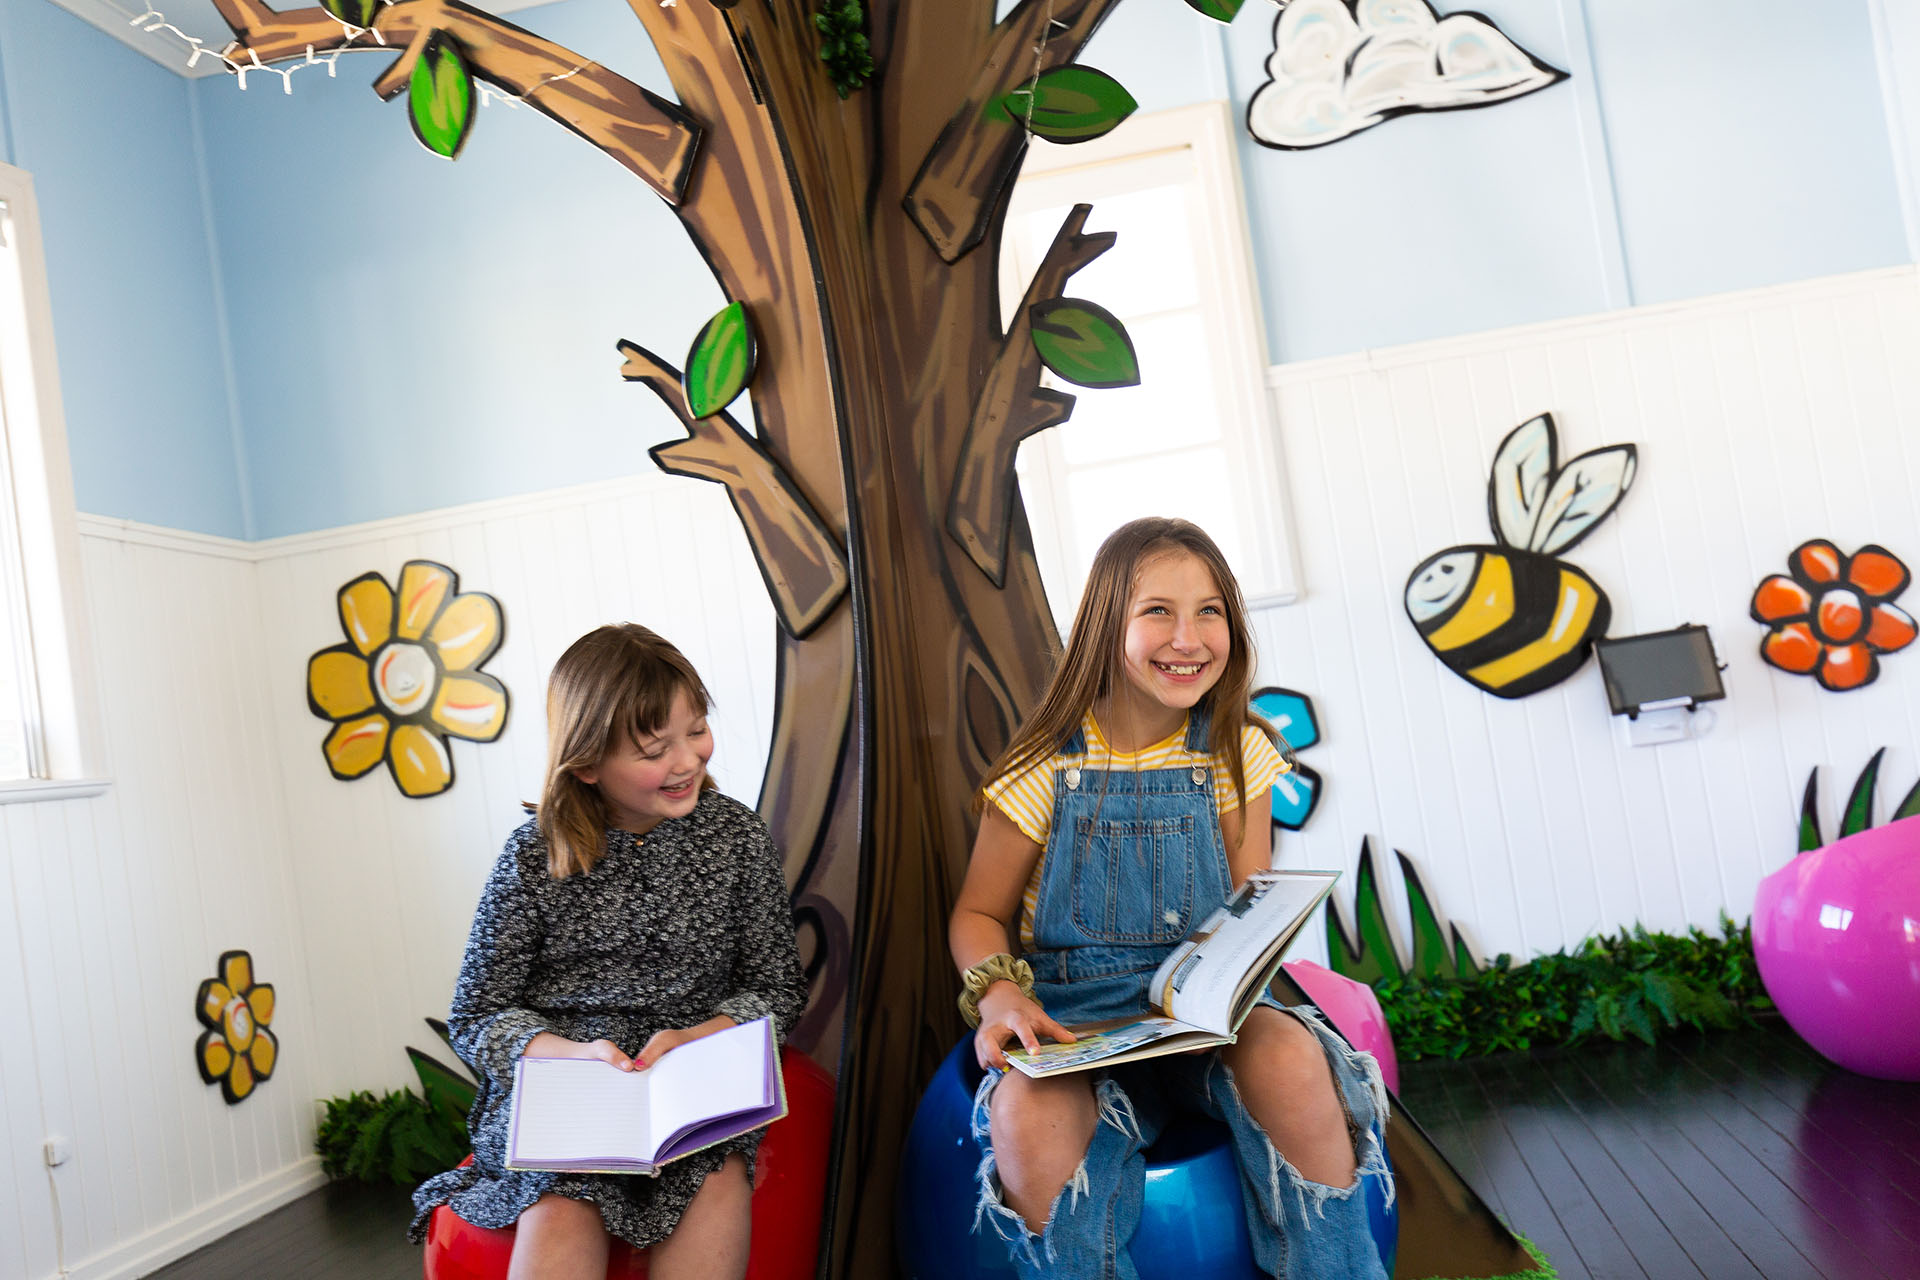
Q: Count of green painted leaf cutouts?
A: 6